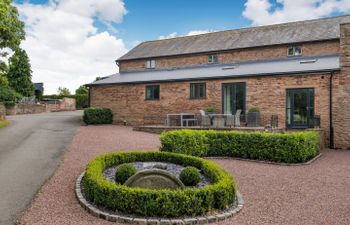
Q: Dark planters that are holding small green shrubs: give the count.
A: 2